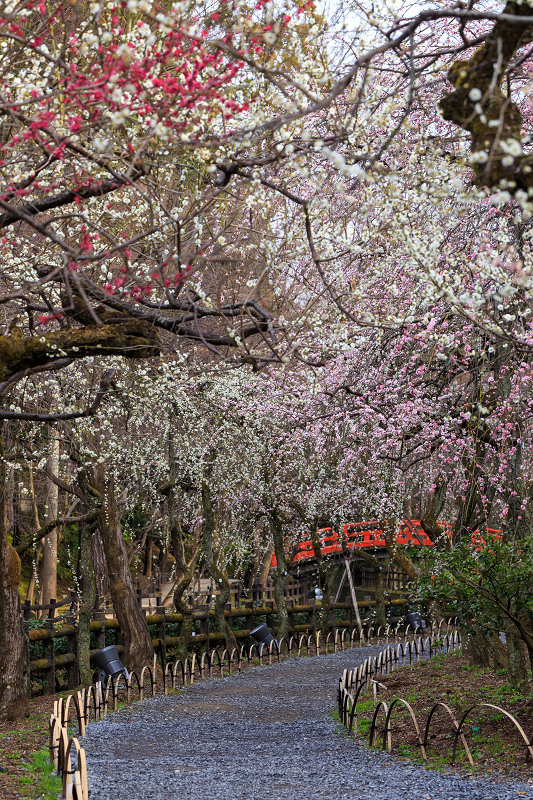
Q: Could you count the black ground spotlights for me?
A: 3